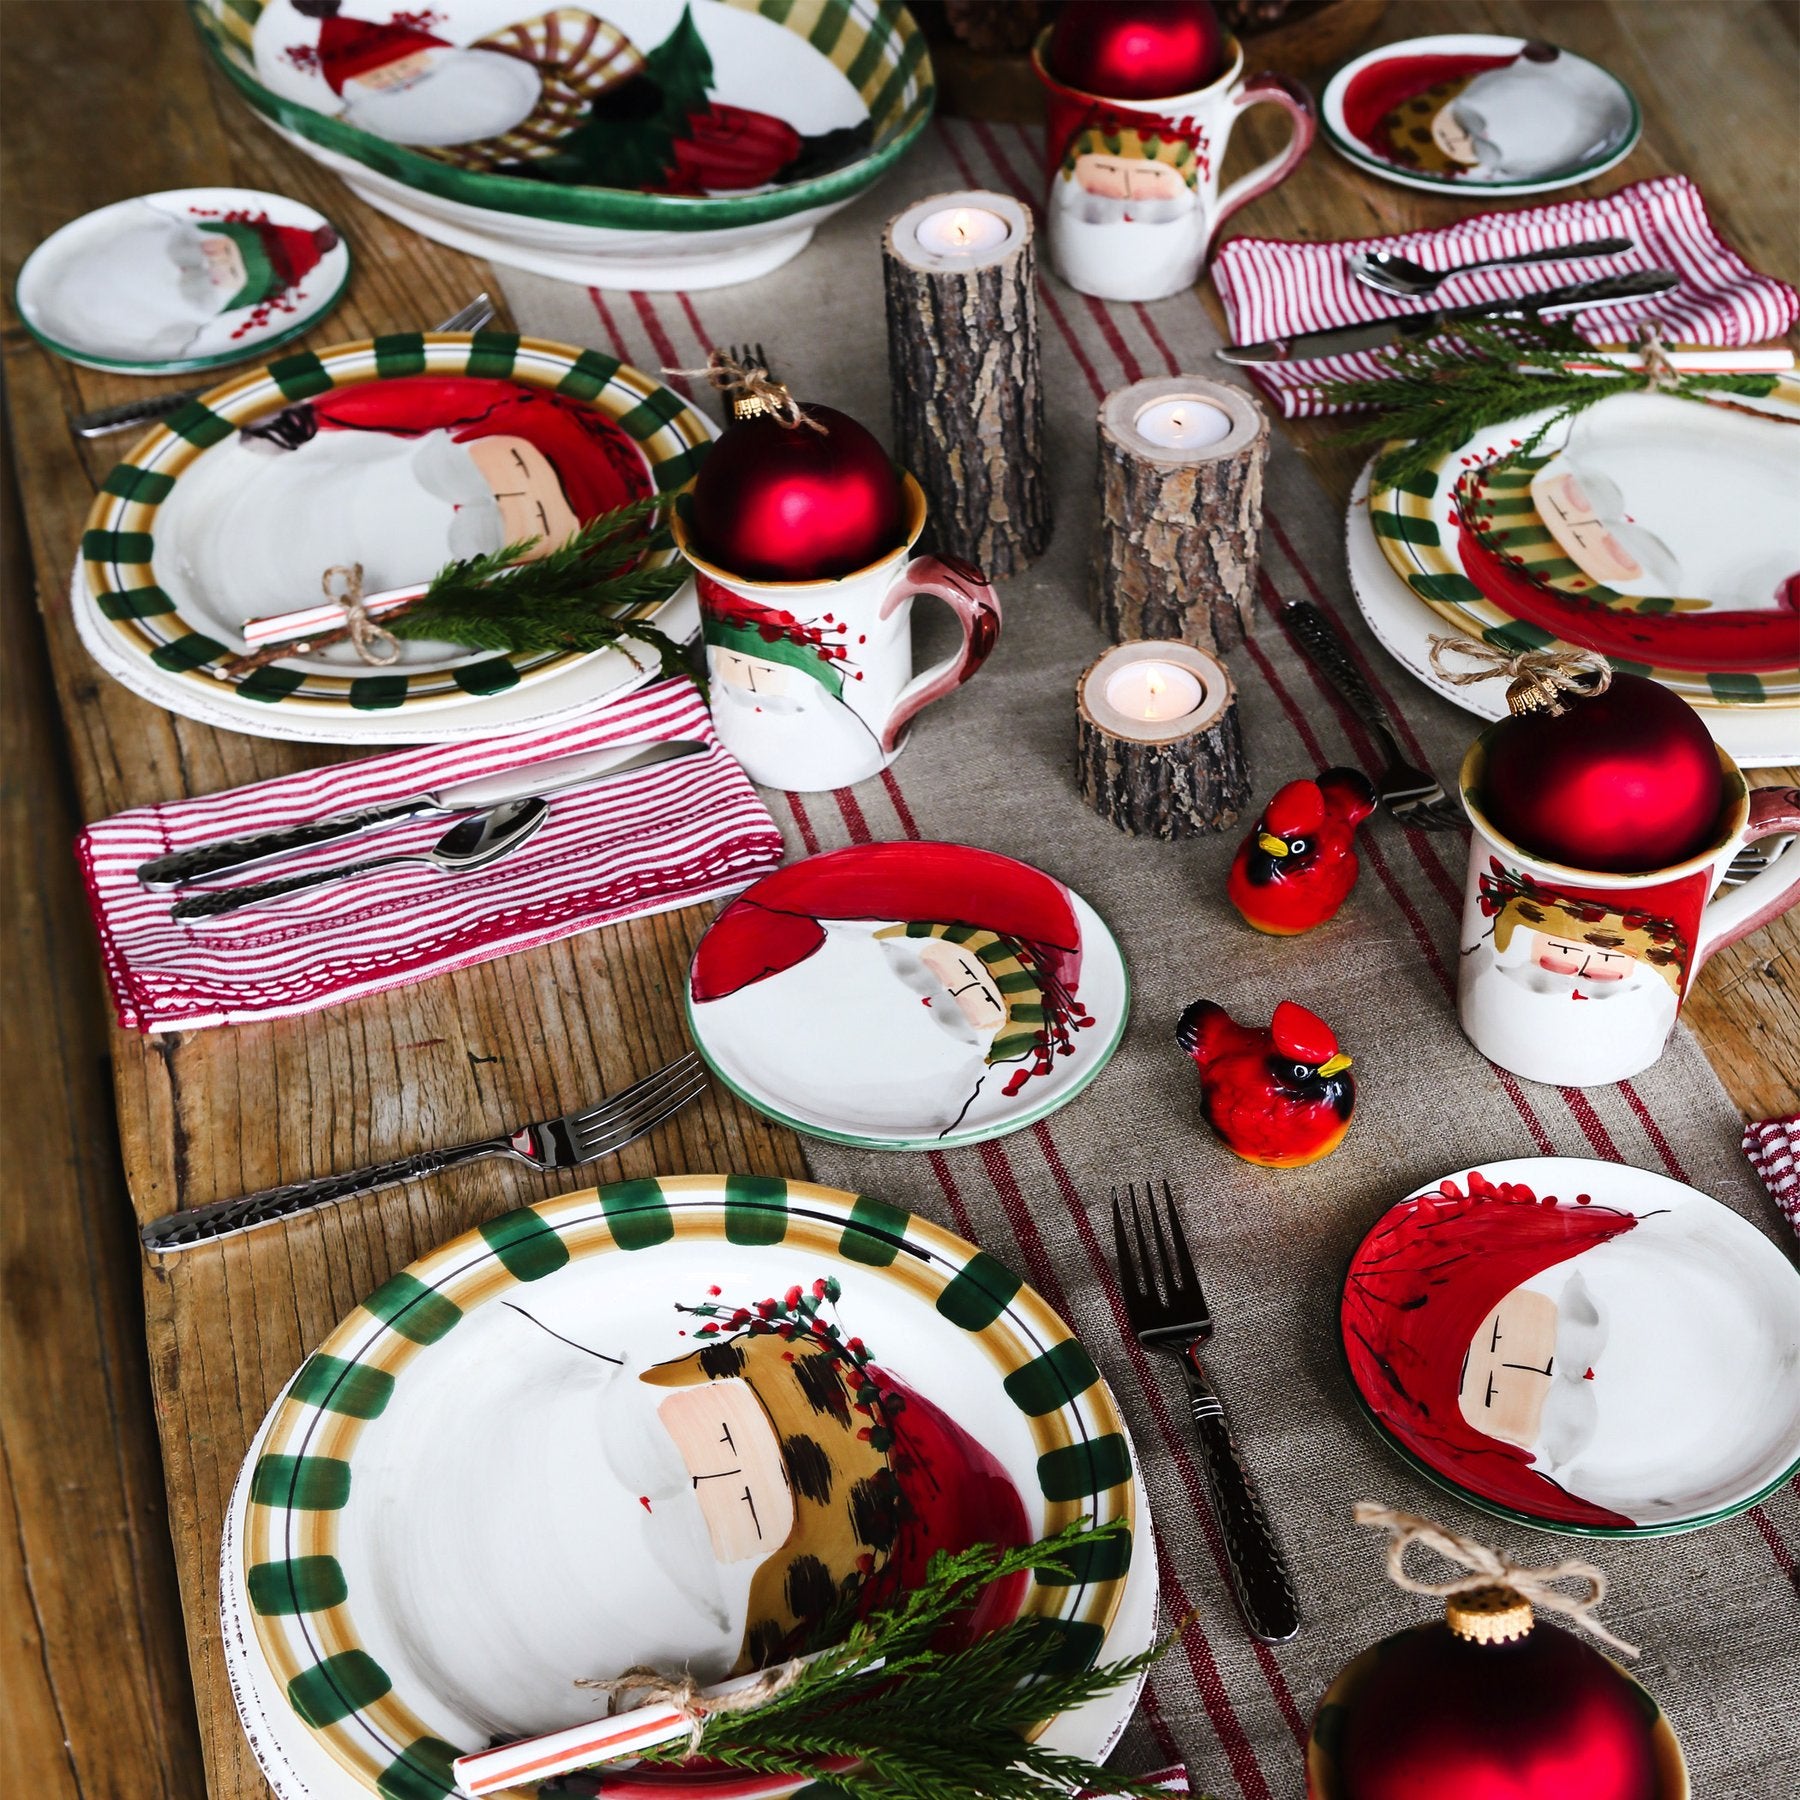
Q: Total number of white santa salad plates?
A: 4